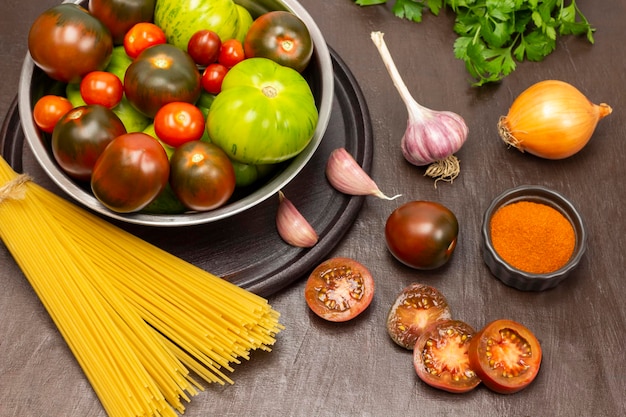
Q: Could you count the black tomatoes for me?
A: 8